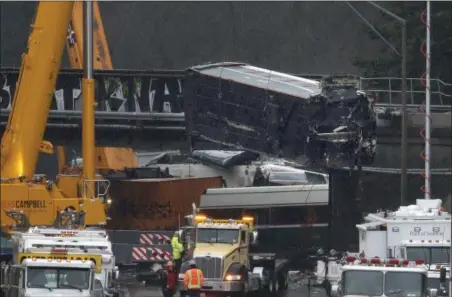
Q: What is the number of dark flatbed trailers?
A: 1